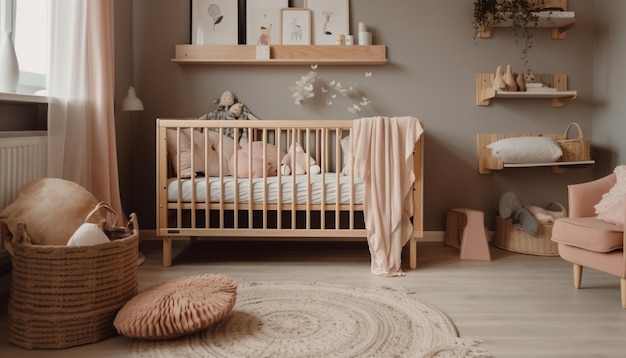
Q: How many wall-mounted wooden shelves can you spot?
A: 4